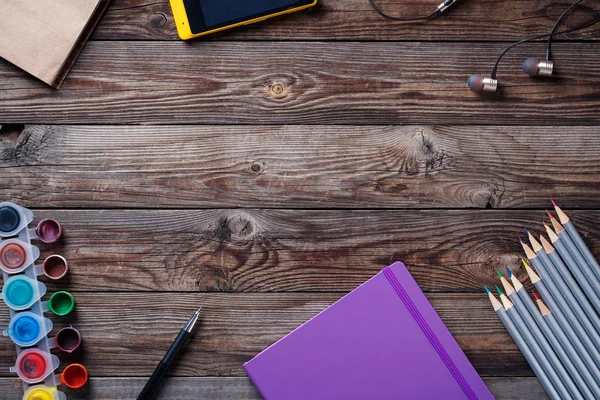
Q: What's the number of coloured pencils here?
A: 12